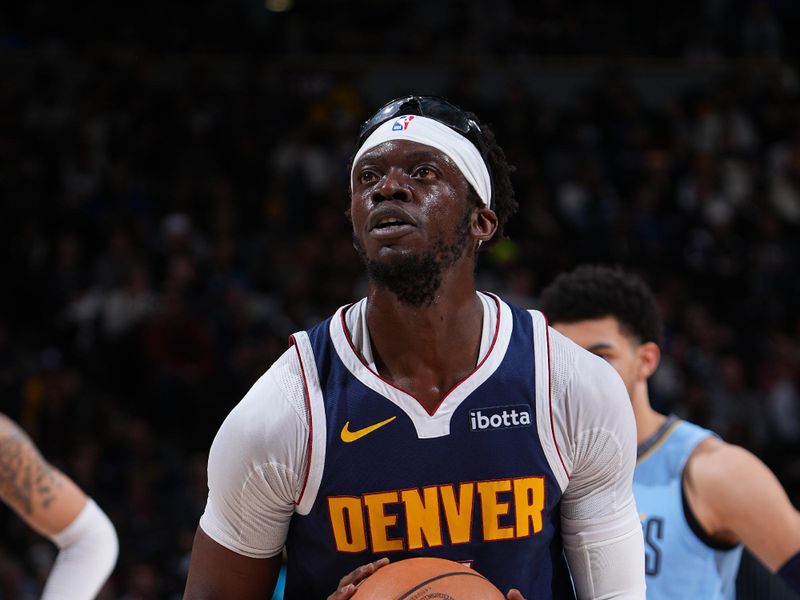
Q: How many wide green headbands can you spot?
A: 0